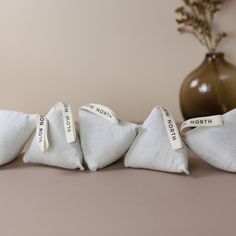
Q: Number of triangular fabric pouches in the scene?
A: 5